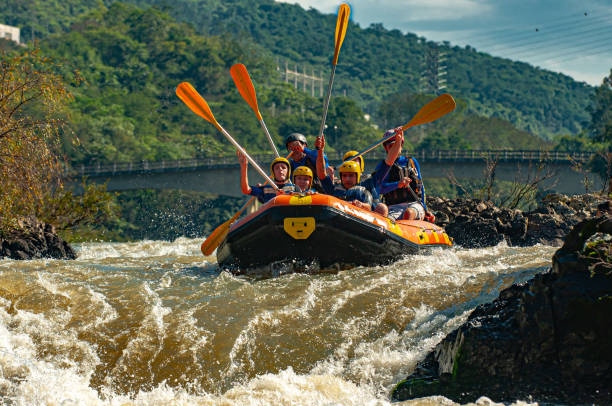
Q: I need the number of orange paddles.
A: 5